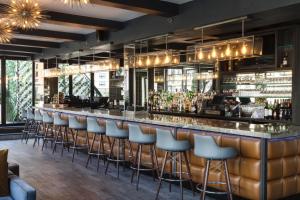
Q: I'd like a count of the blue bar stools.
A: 11